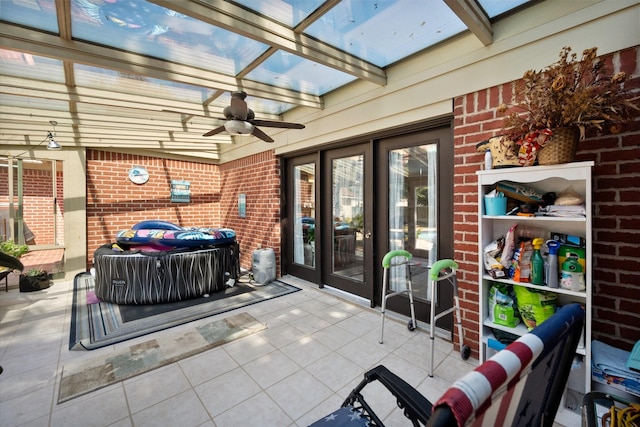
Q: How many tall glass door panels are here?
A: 3